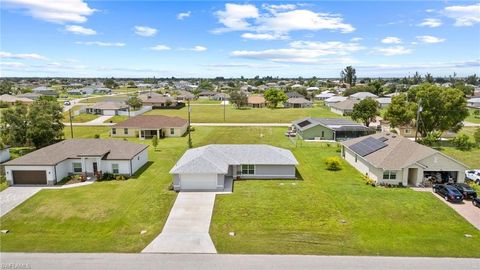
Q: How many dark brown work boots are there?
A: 0